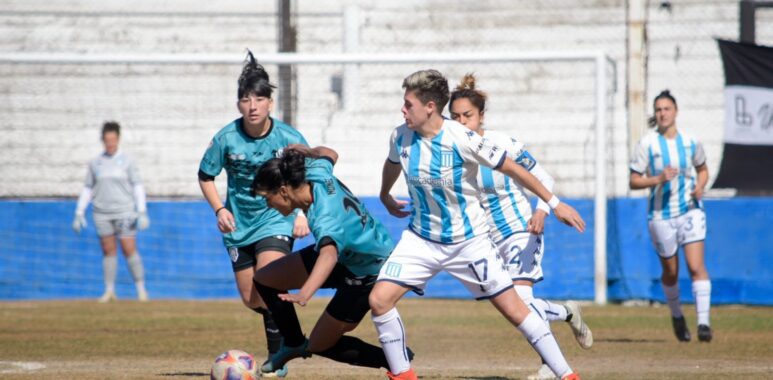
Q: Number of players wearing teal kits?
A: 2